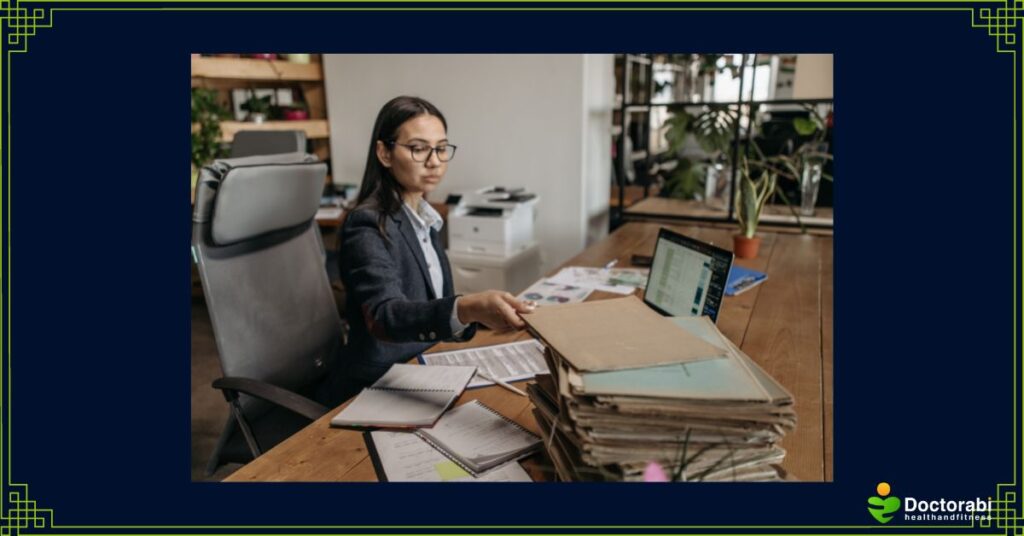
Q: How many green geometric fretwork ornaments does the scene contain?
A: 4